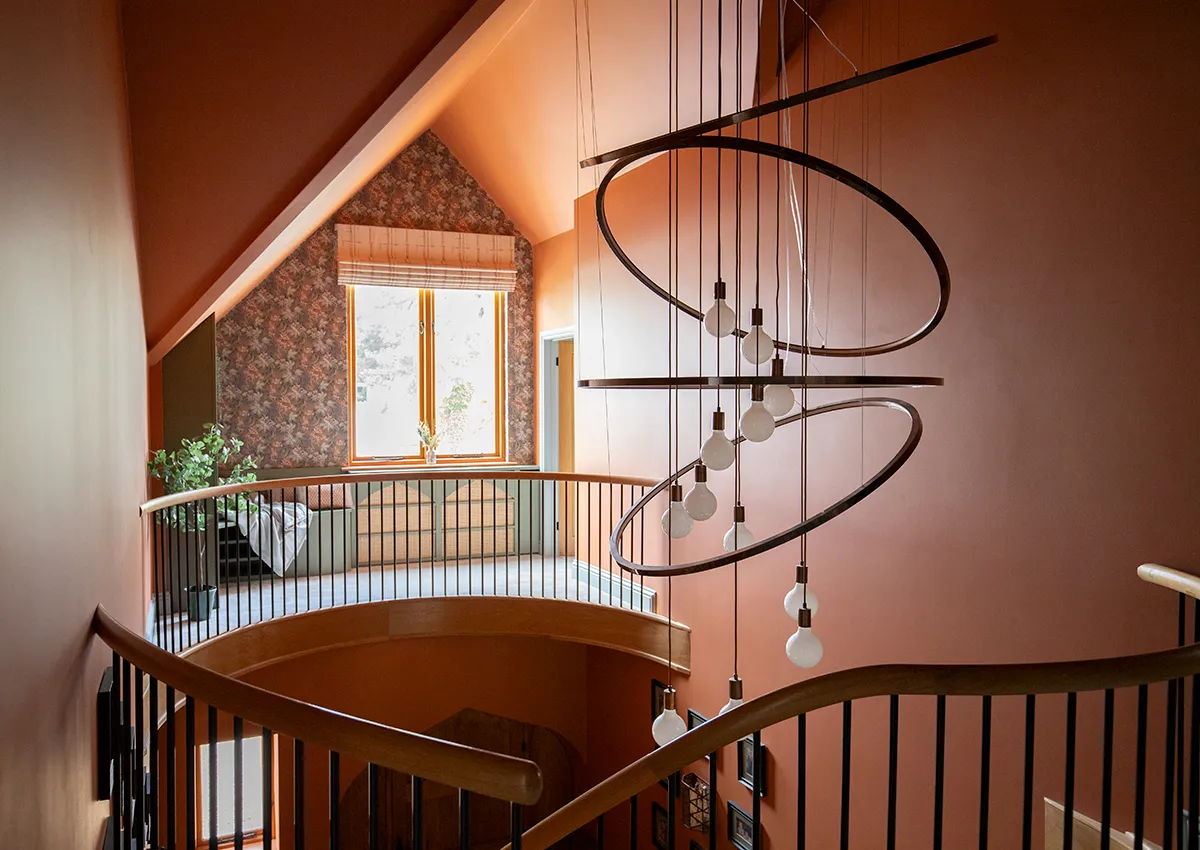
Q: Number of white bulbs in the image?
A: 12